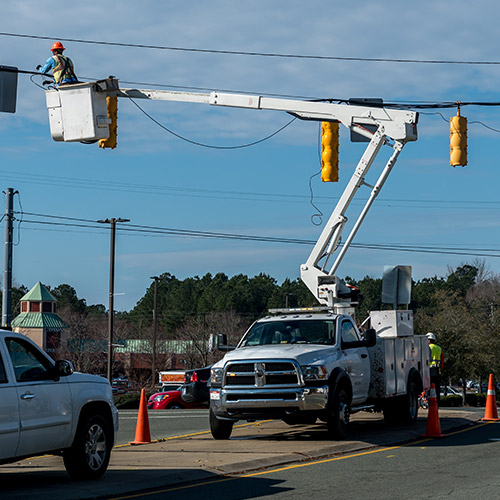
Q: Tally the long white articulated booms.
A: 1